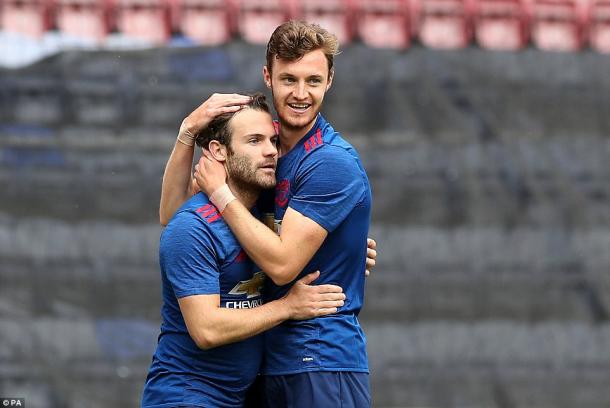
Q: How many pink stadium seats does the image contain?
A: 11